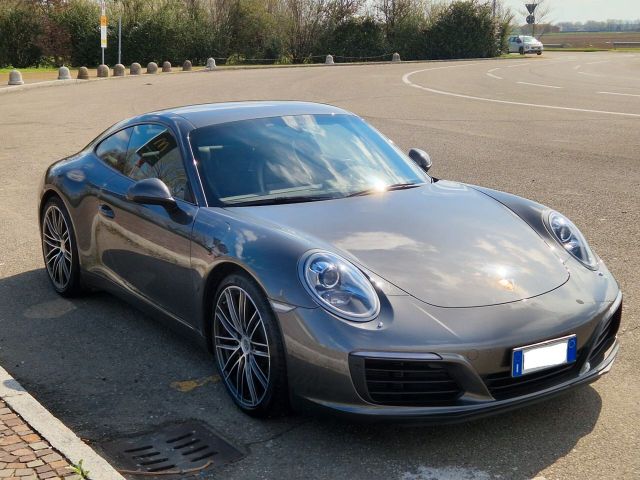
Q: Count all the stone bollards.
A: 12